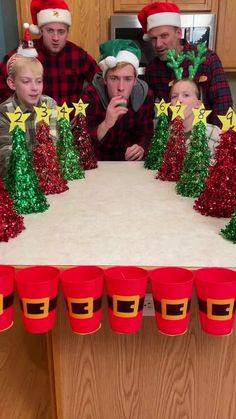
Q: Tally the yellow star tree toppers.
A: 8